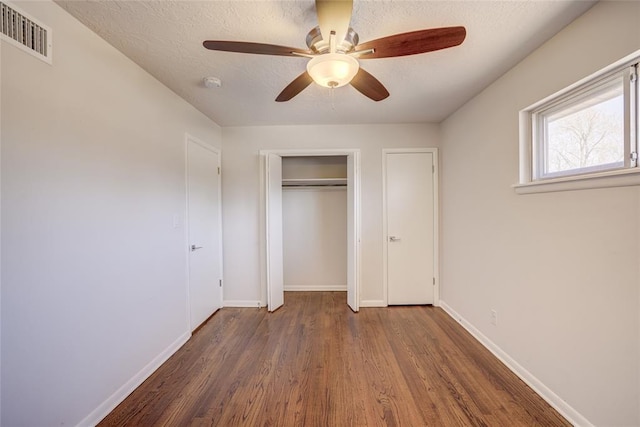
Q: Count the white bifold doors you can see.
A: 2